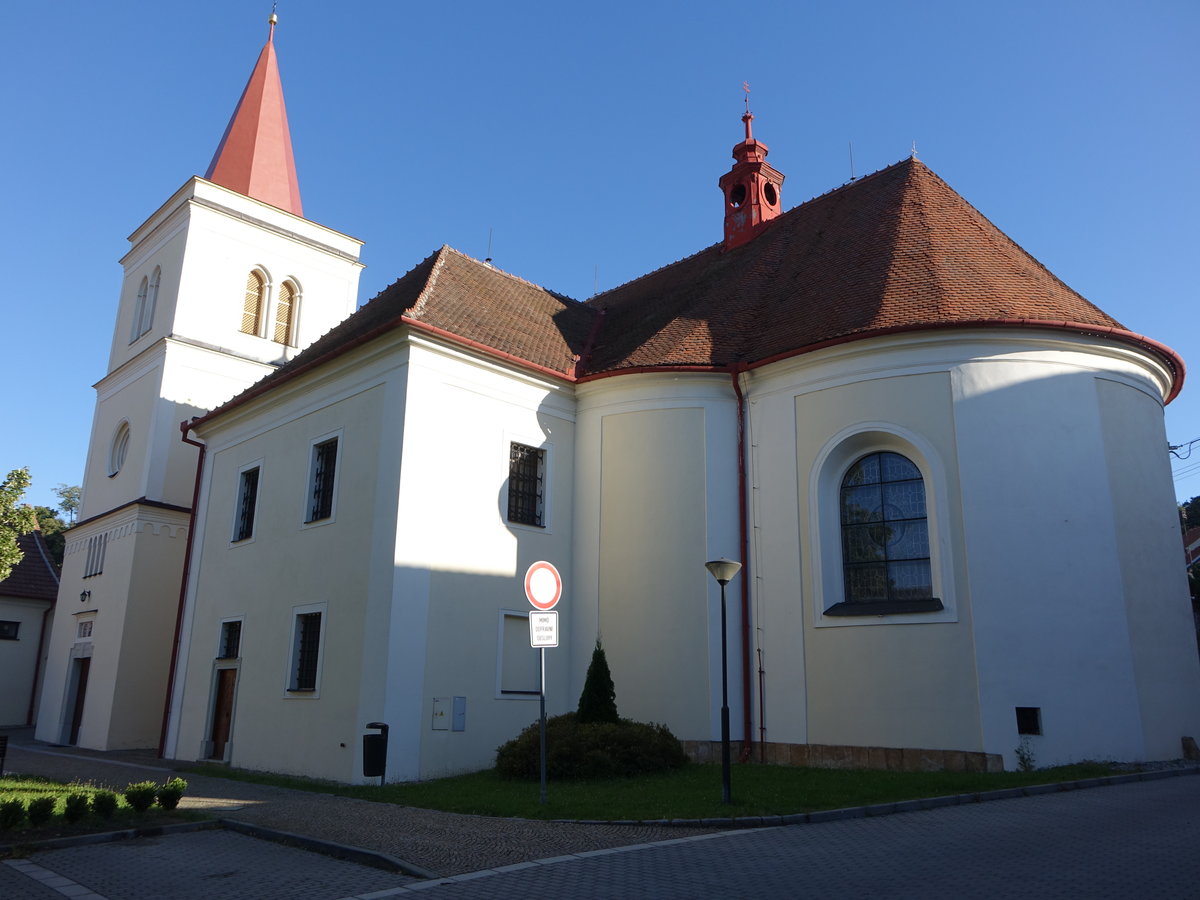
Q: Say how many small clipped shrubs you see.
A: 6